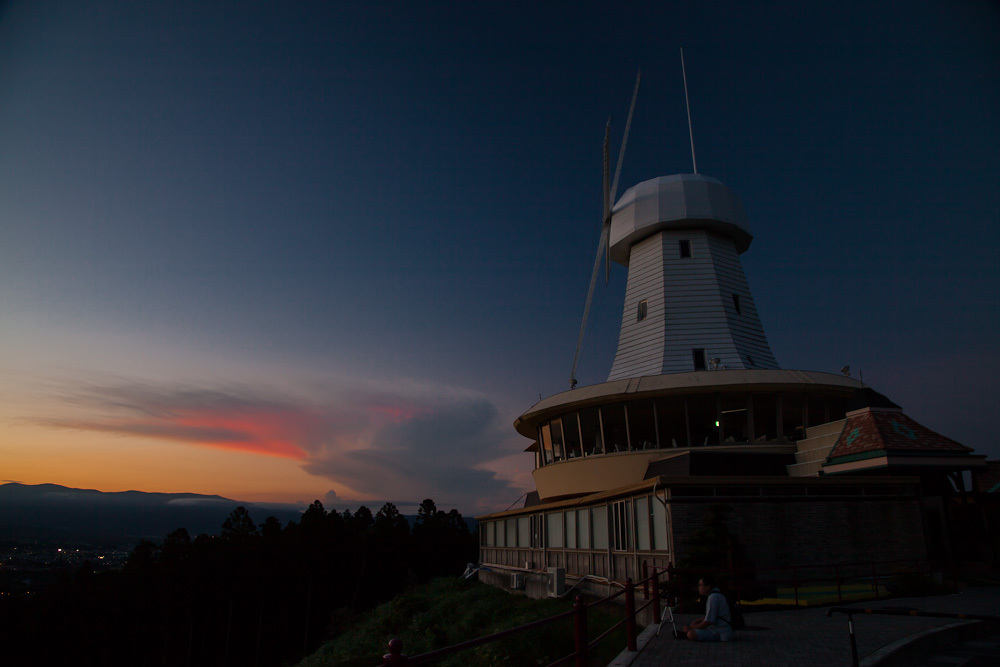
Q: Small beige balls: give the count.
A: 0